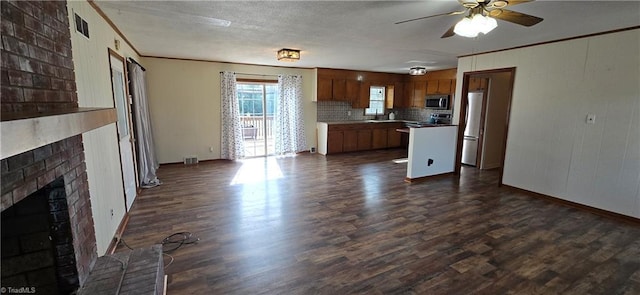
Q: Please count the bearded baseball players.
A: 0